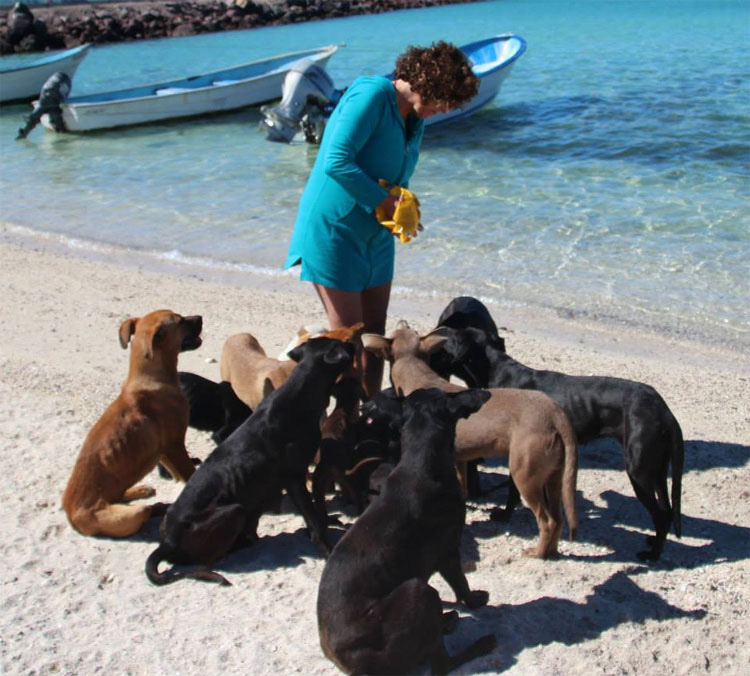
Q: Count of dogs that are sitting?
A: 3